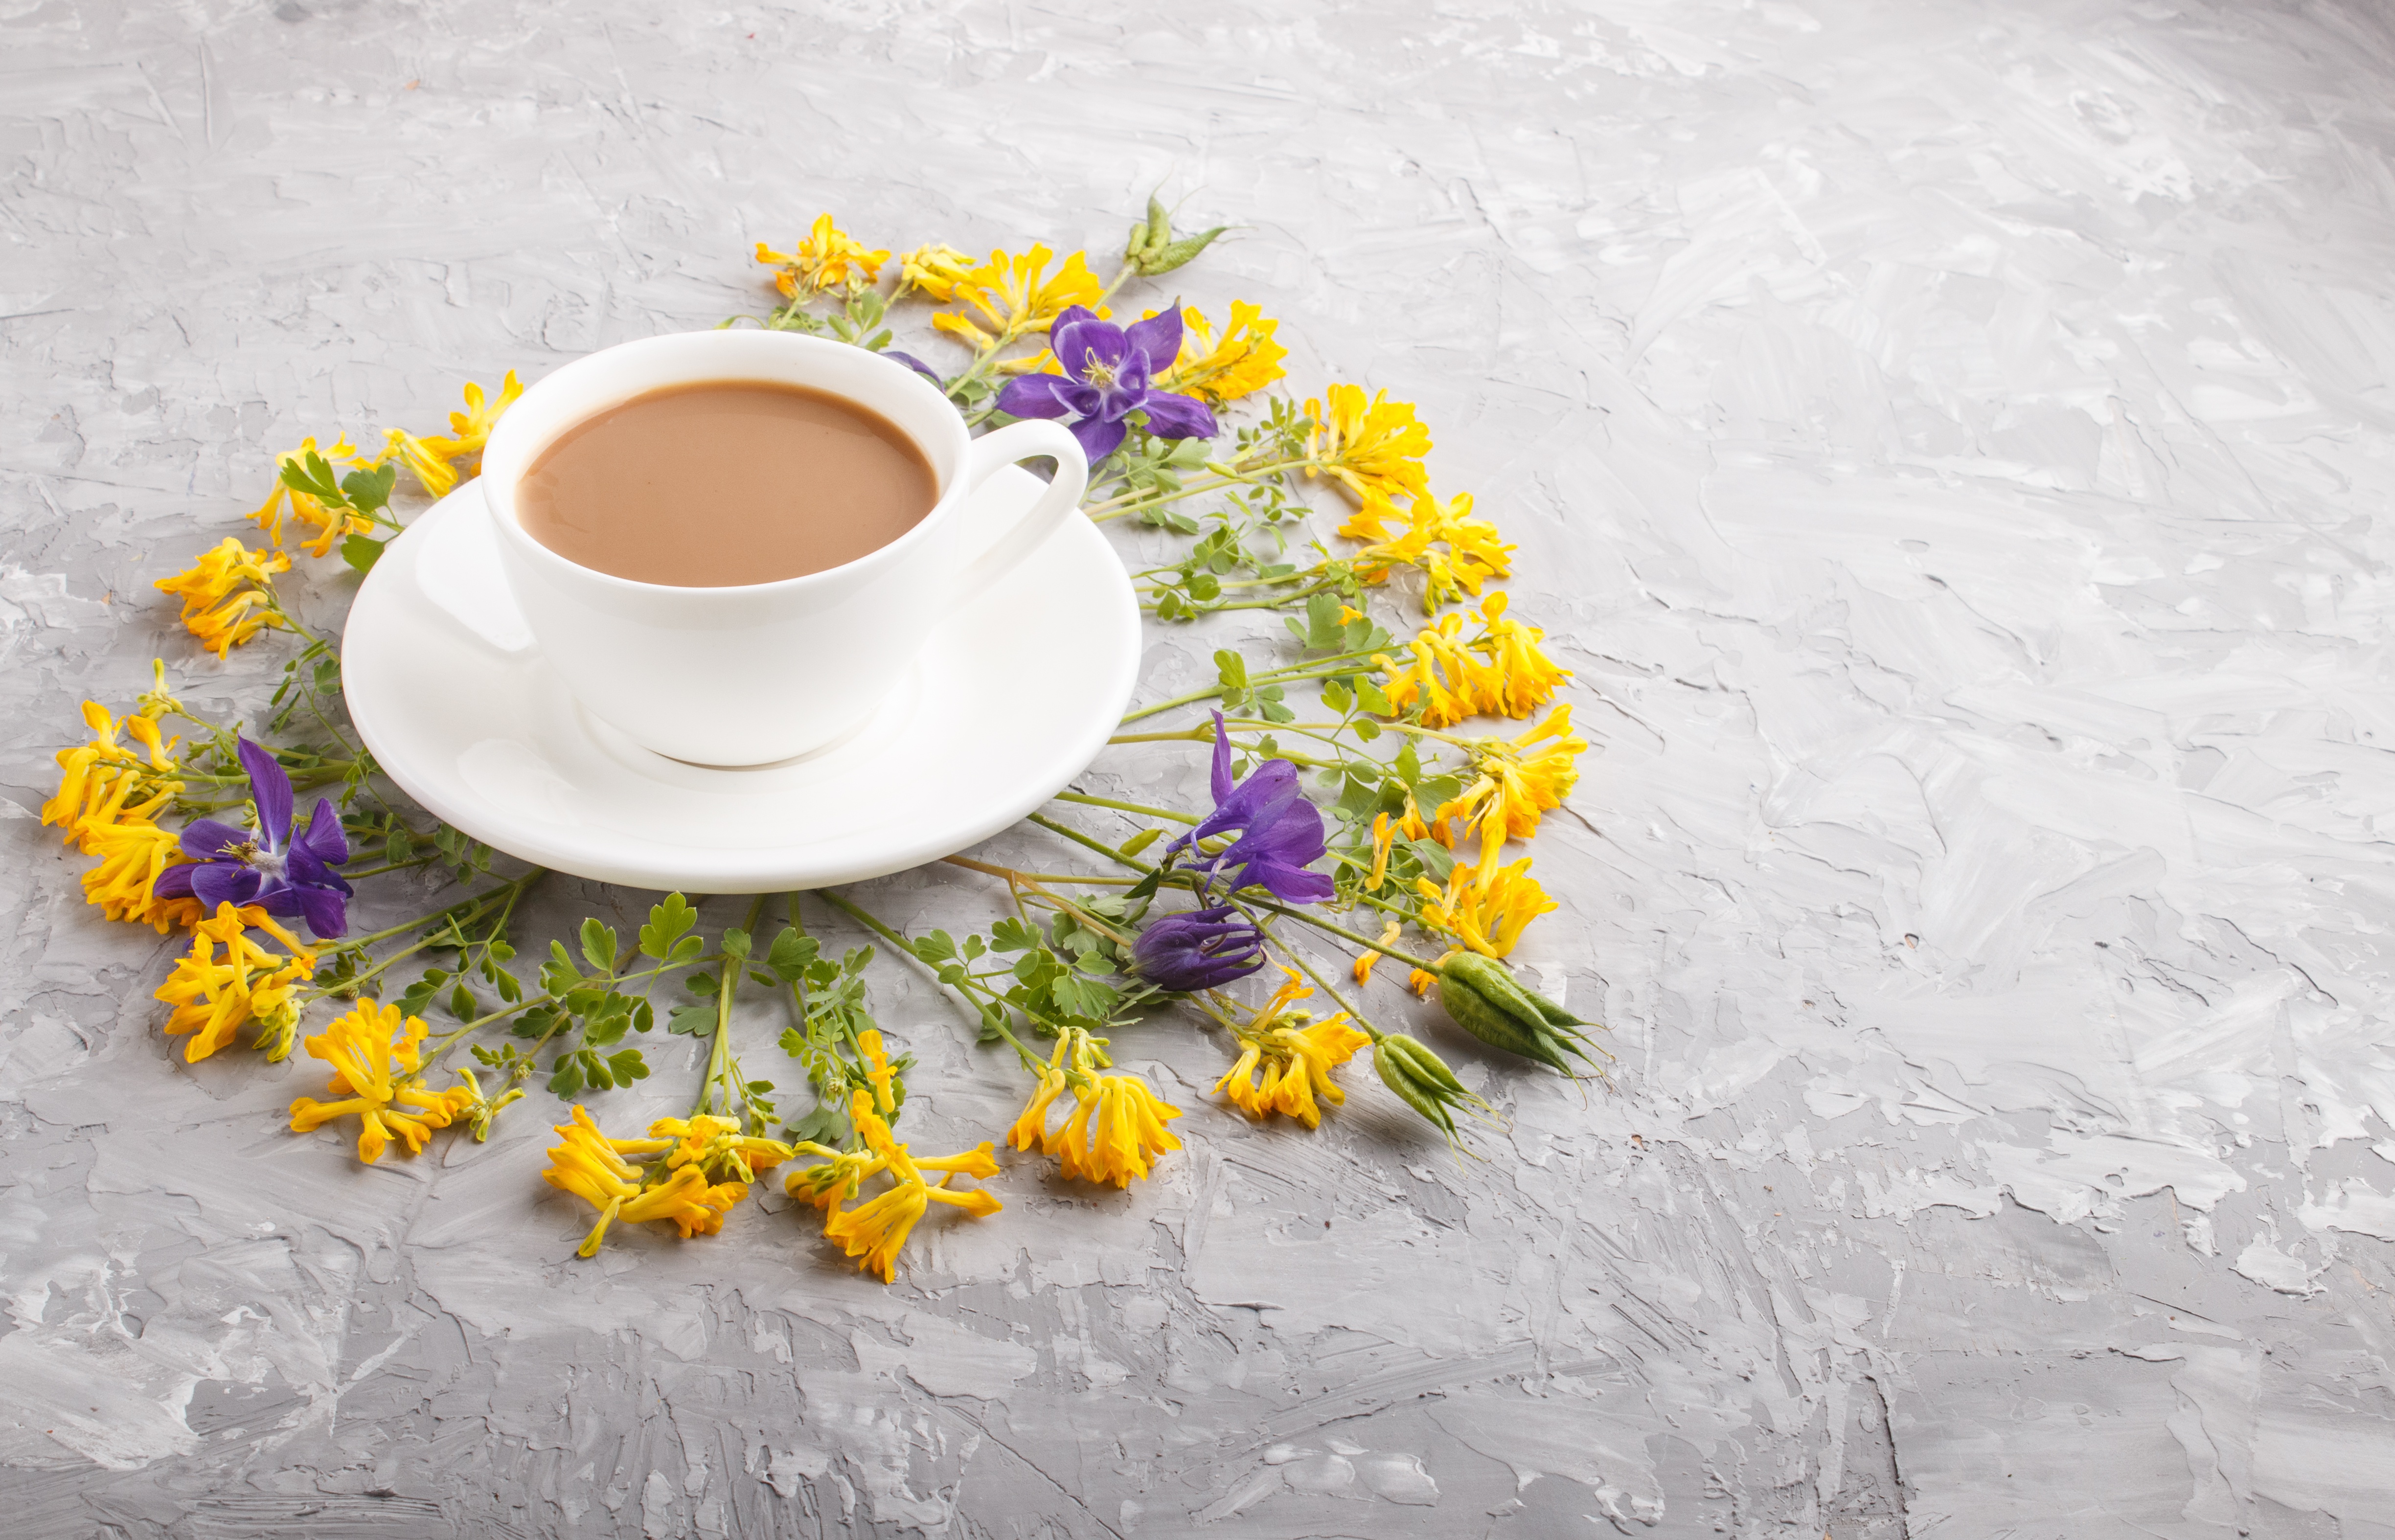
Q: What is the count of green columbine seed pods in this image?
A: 3